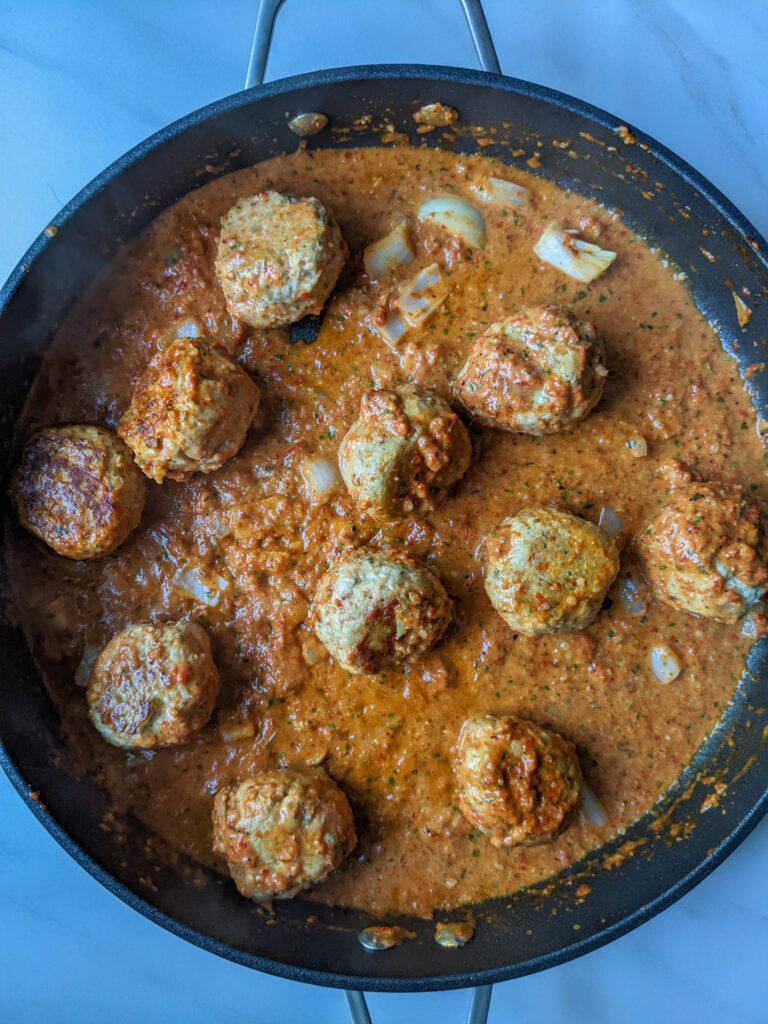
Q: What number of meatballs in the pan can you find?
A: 11